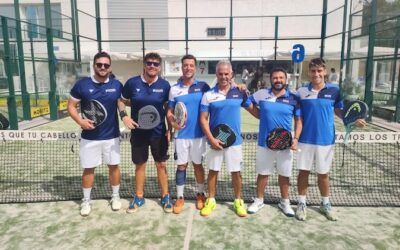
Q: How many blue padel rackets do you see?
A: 1